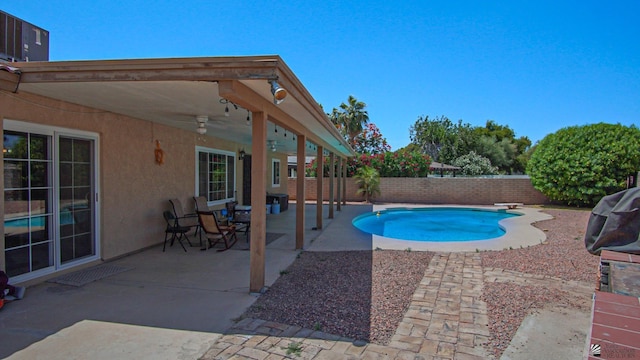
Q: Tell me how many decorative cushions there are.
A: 0